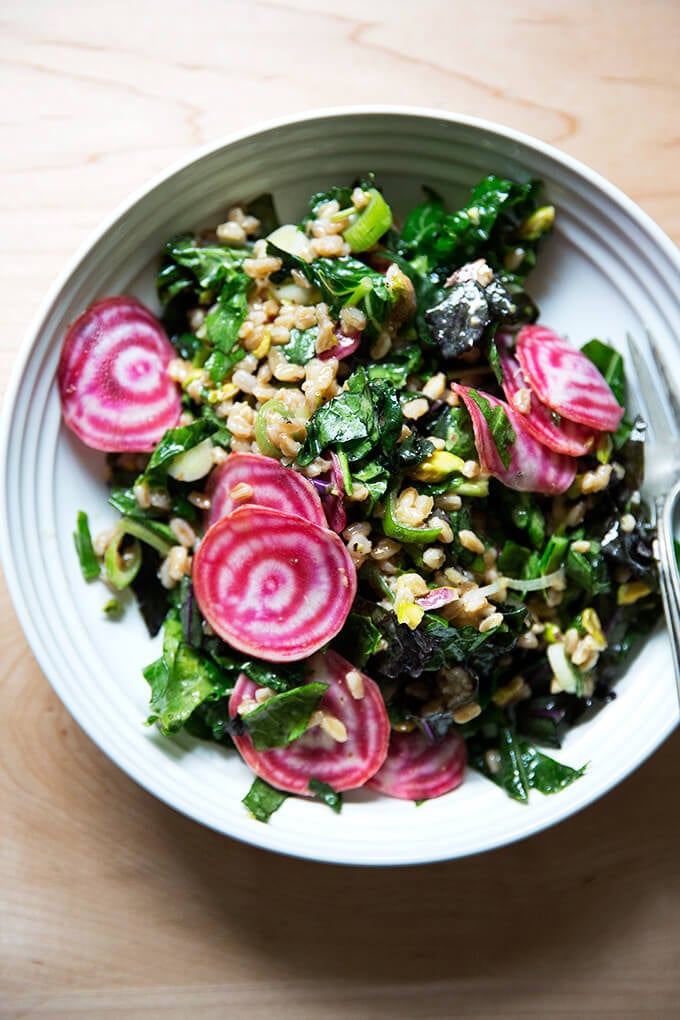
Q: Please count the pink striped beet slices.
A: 8